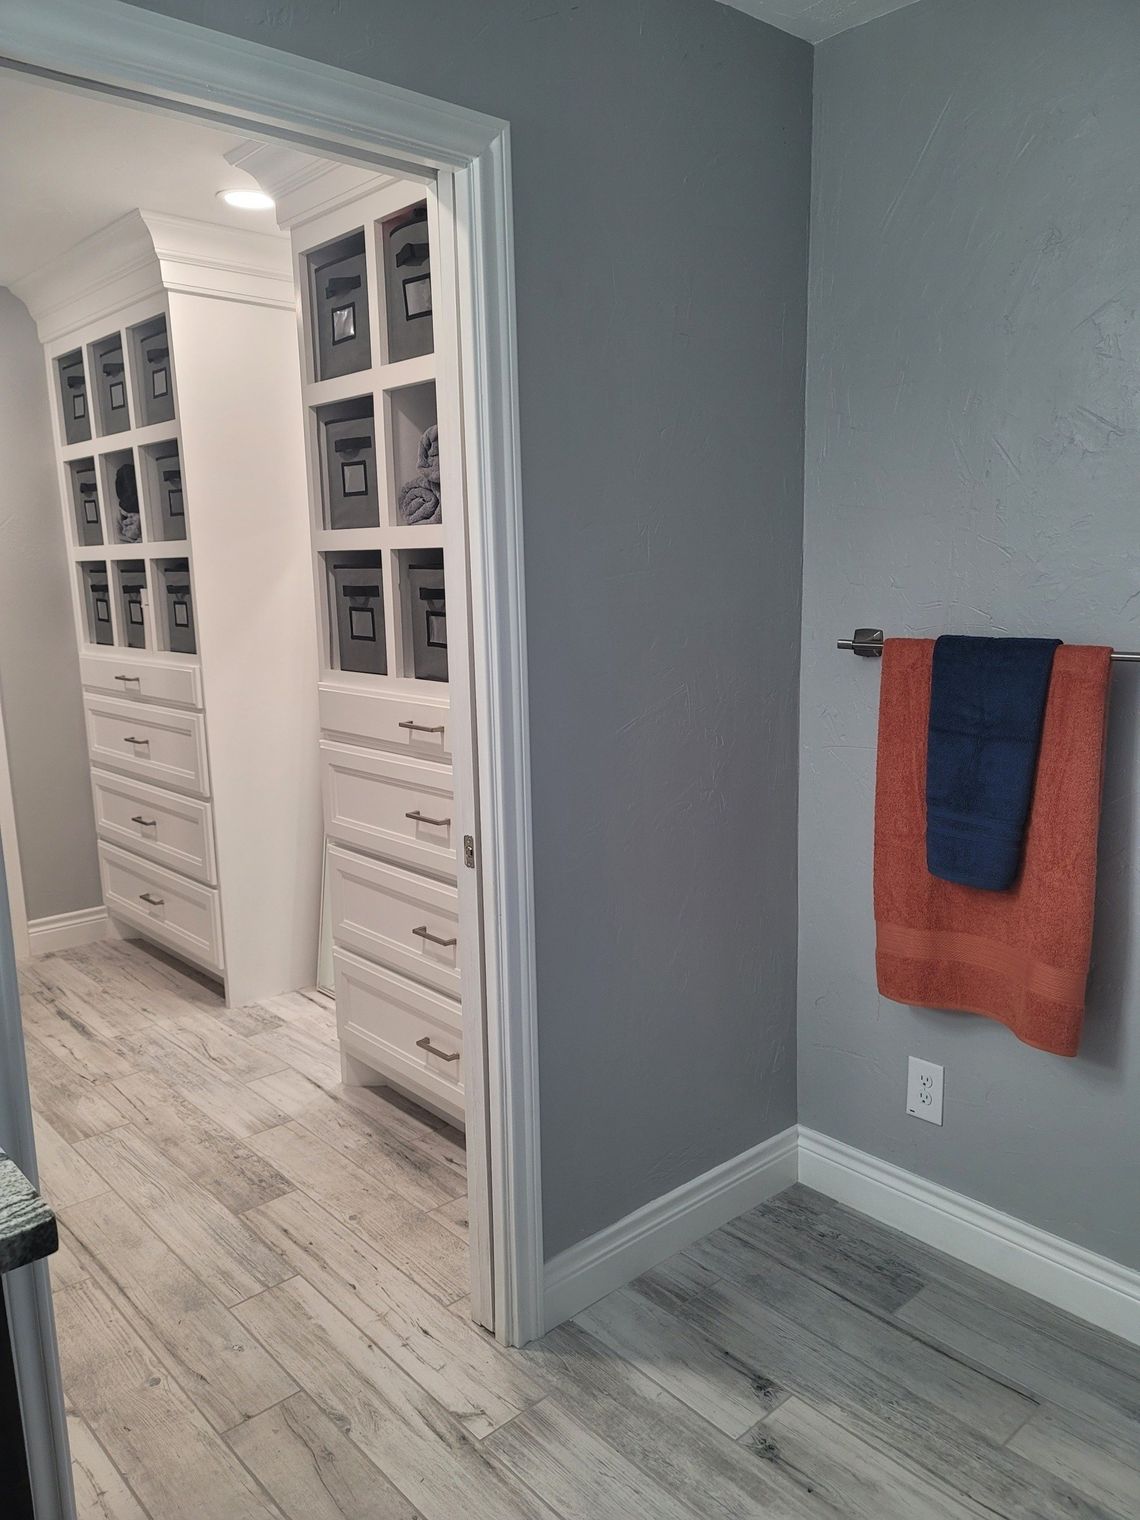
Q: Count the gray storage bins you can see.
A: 13